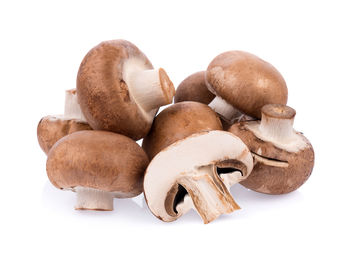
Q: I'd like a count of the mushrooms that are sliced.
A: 1